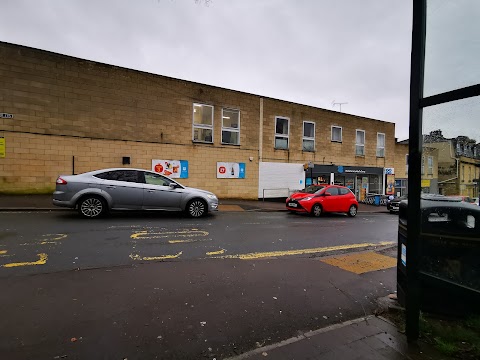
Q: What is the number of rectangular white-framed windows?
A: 7